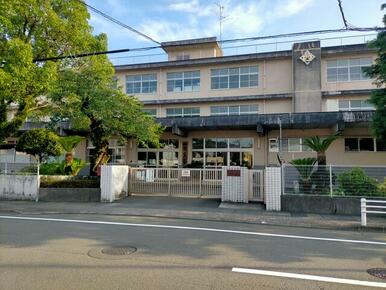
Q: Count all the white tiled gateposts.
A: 3